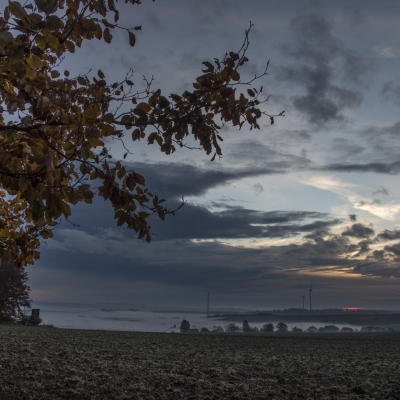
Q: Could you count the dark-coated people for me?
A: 0